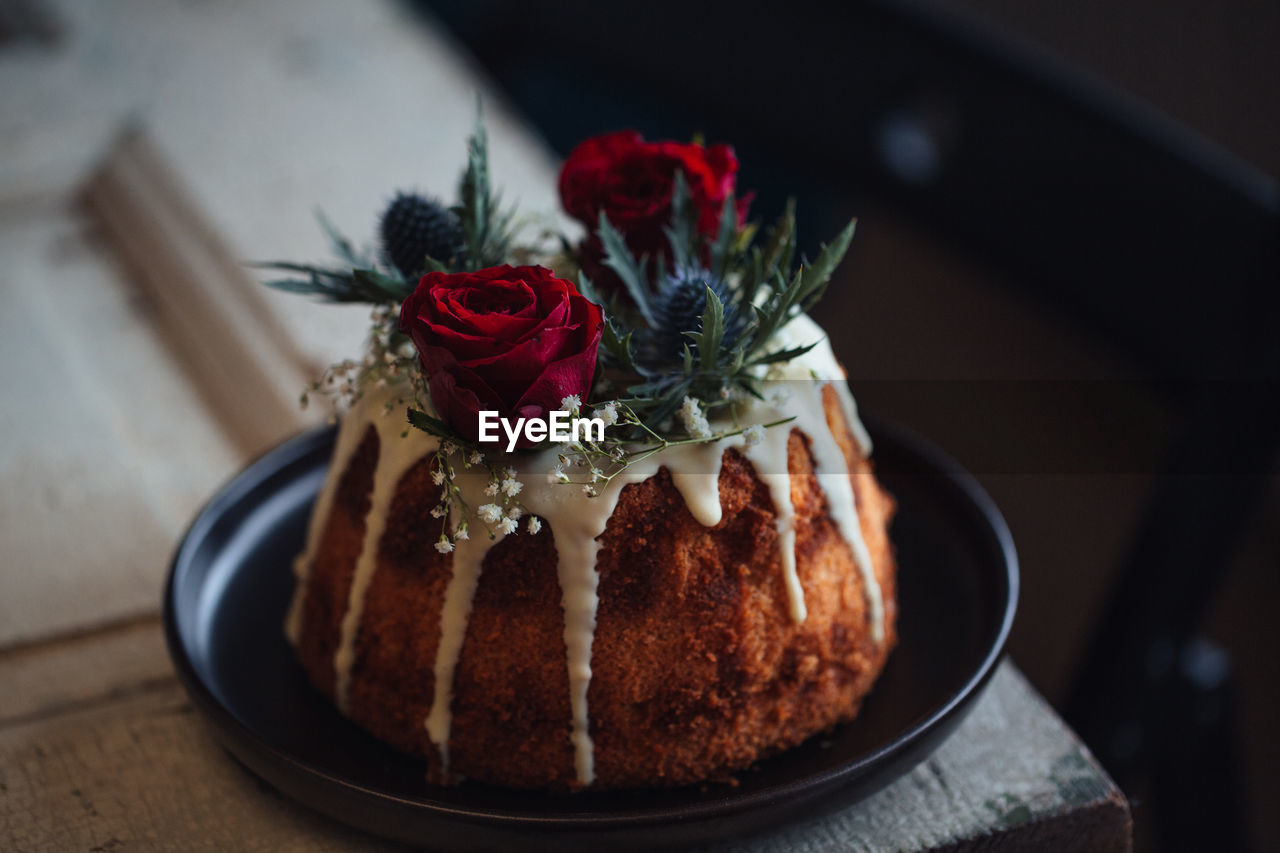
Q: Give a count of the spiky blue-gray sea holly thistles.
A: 2